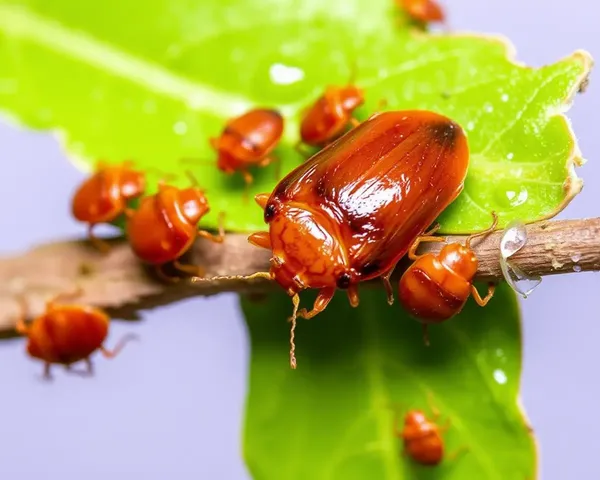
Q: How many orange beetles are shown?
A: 9